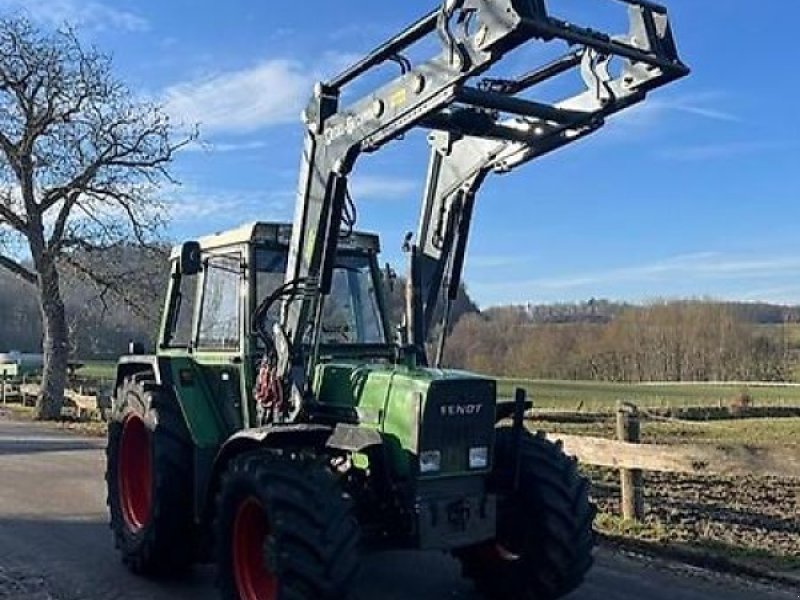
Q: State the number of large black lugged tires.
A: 3